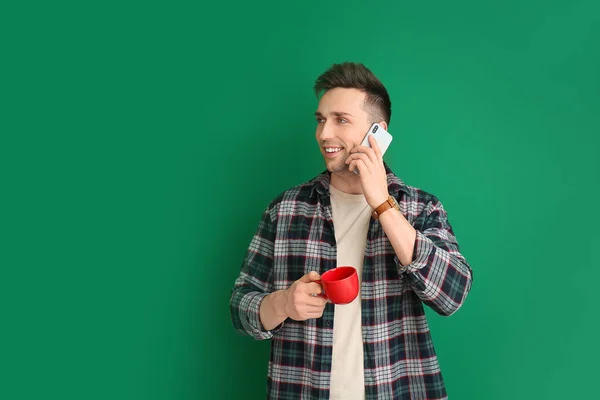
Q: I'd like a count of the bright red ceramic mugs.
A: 1